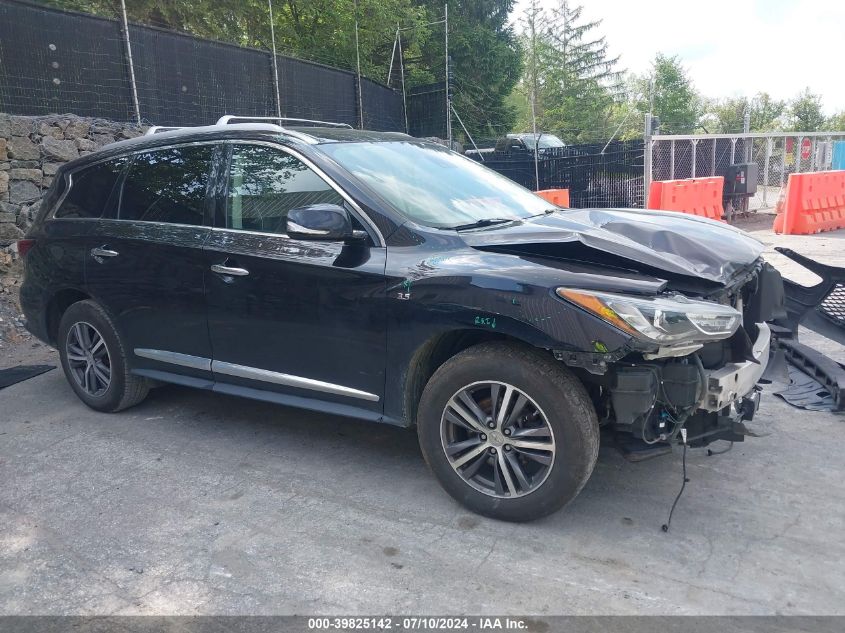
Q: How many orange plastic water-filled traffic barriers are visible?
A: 3